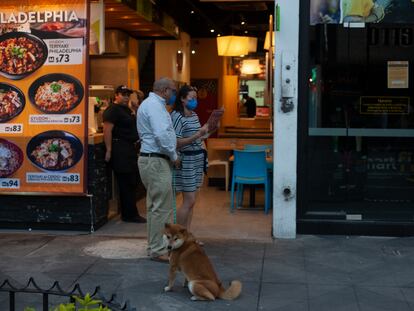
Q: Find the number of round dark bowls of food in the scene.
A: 5